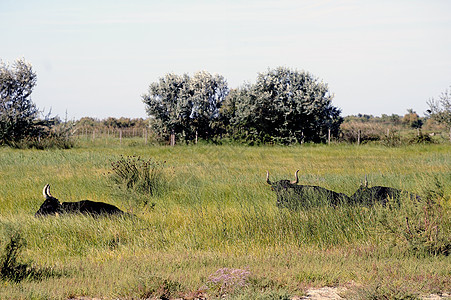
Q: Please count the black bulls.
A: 3